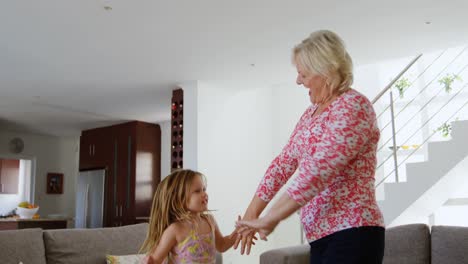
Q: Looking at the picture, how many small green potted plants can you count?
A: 3